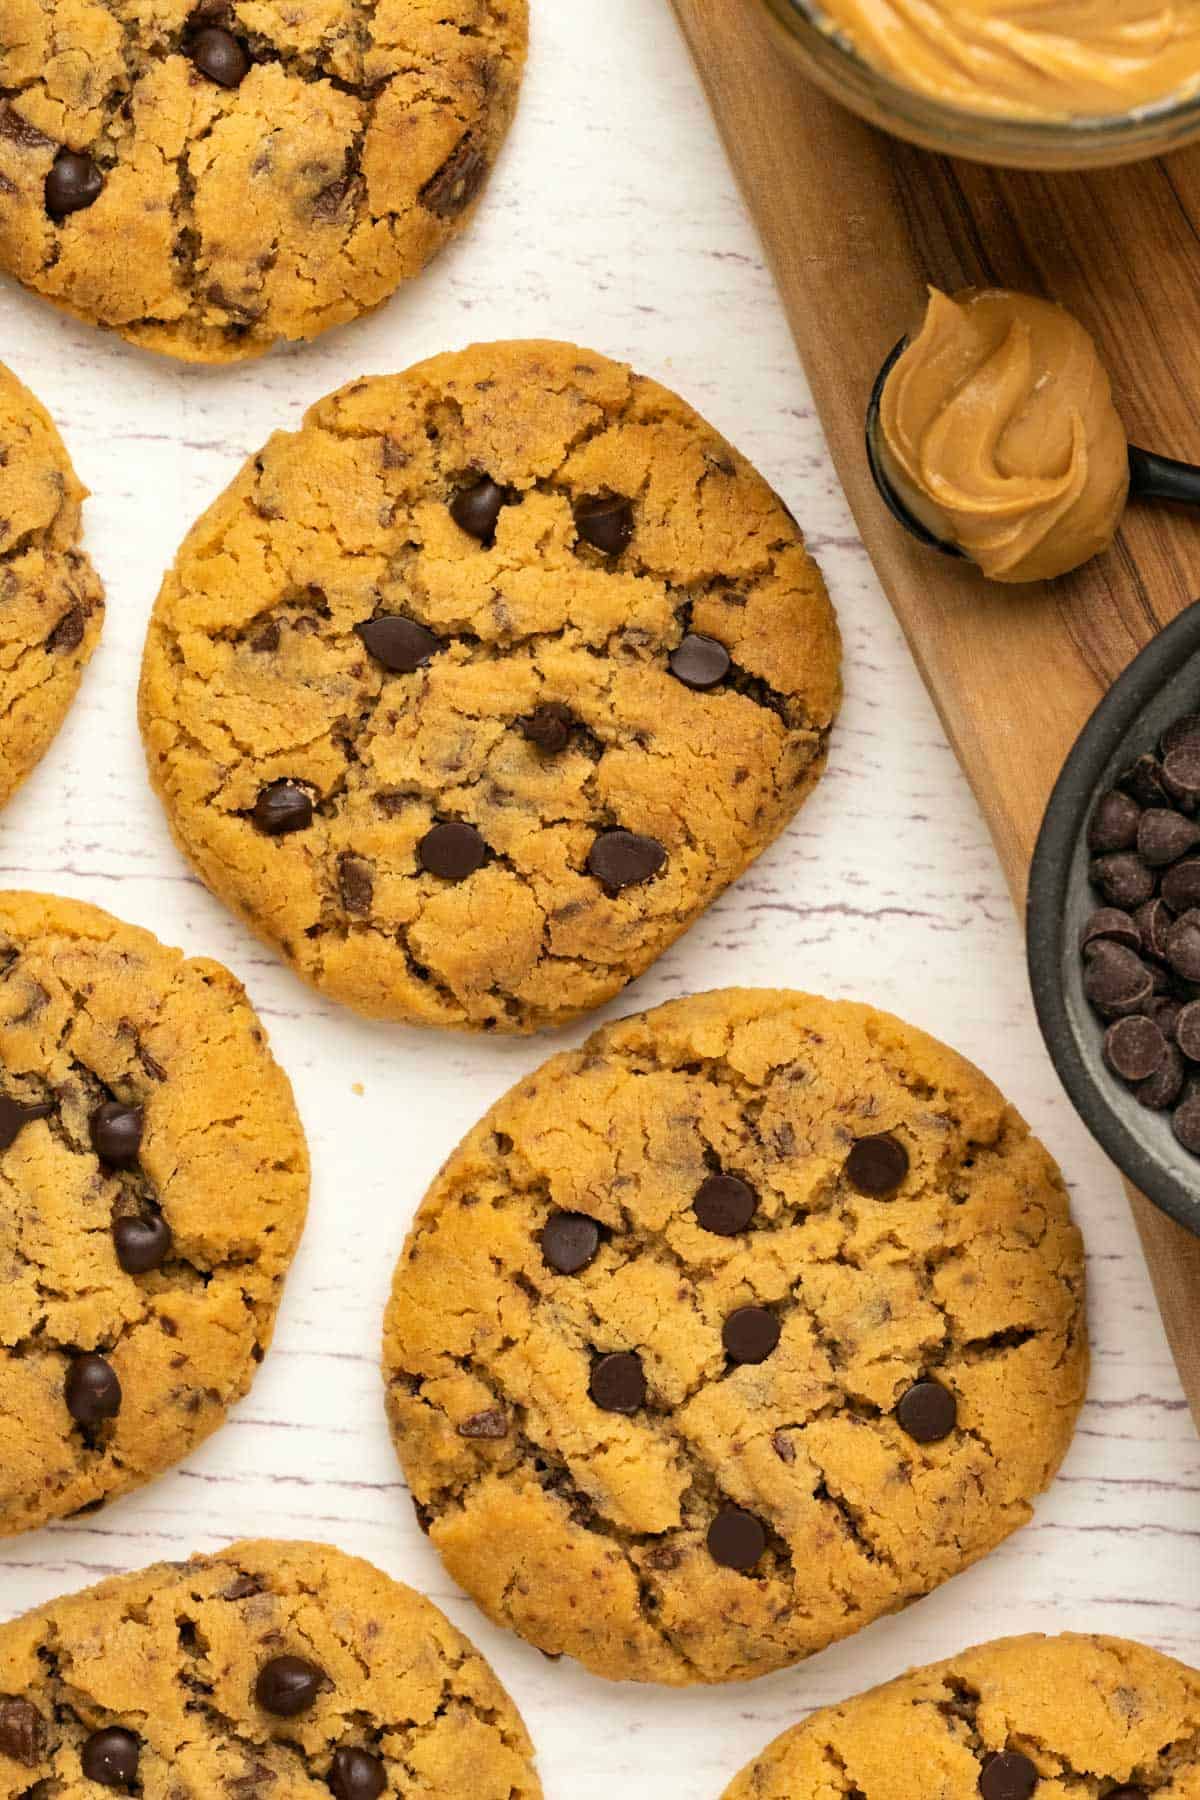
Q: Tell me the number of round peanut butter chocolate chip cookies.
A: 7